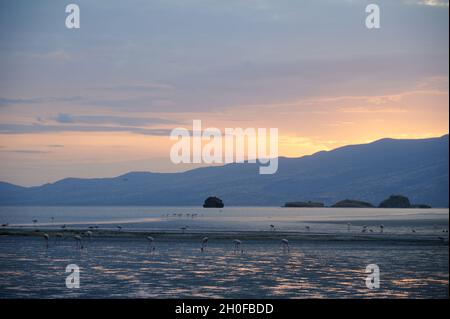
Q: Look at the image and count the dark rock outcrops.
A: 4